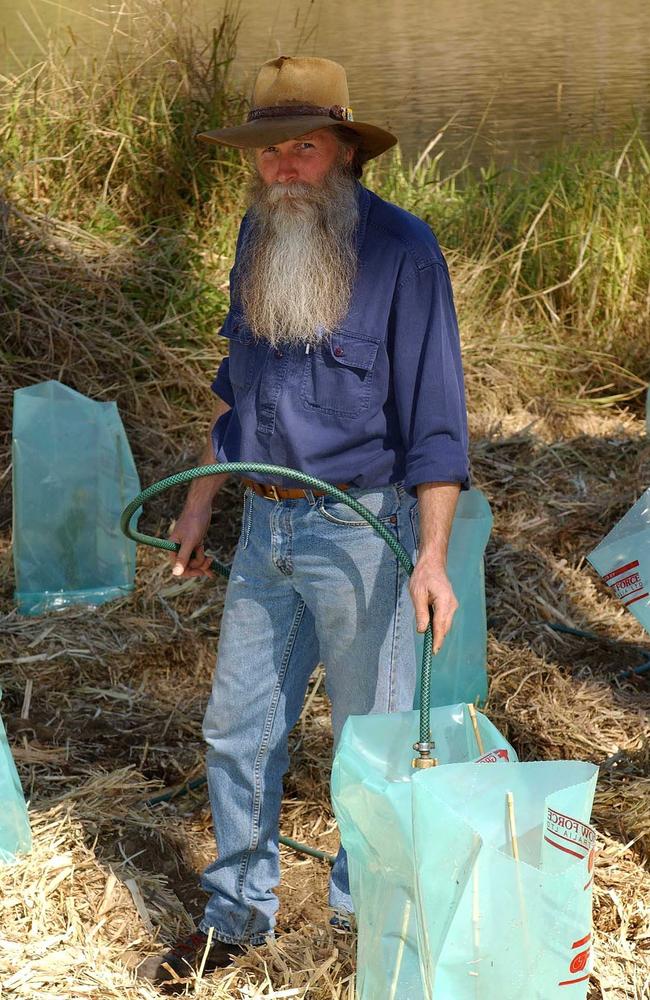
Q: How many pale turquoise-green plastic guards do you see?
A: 6